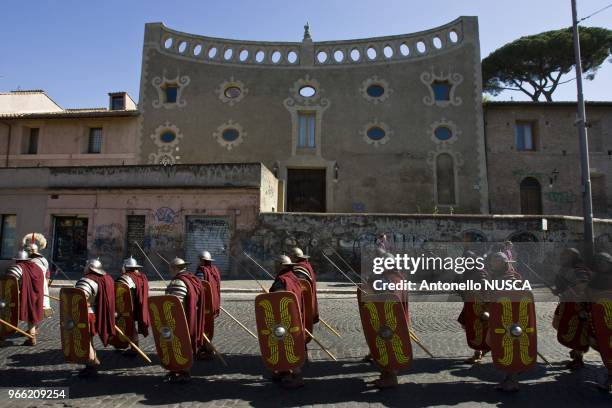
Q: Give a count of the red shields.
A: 12